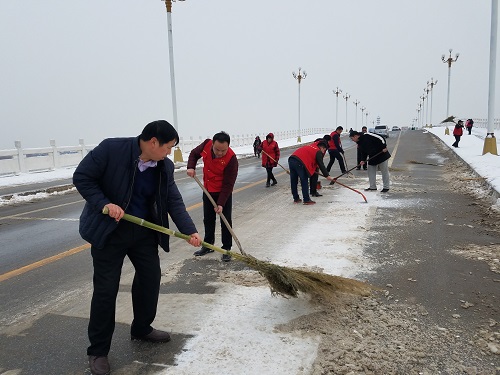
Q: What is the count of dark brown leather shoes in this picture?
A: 2